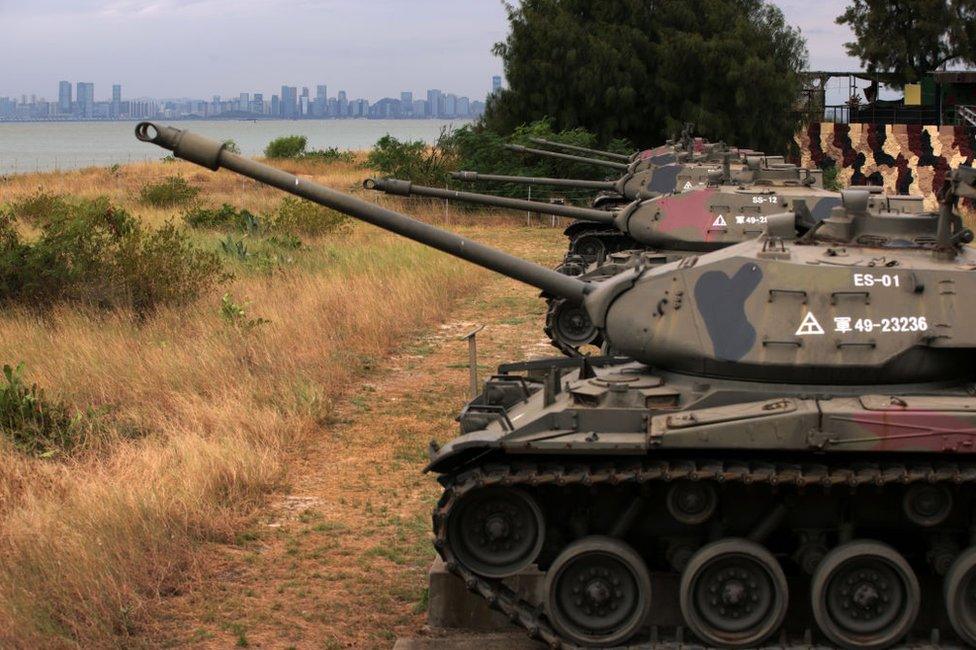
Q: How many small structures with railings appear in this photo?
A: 1